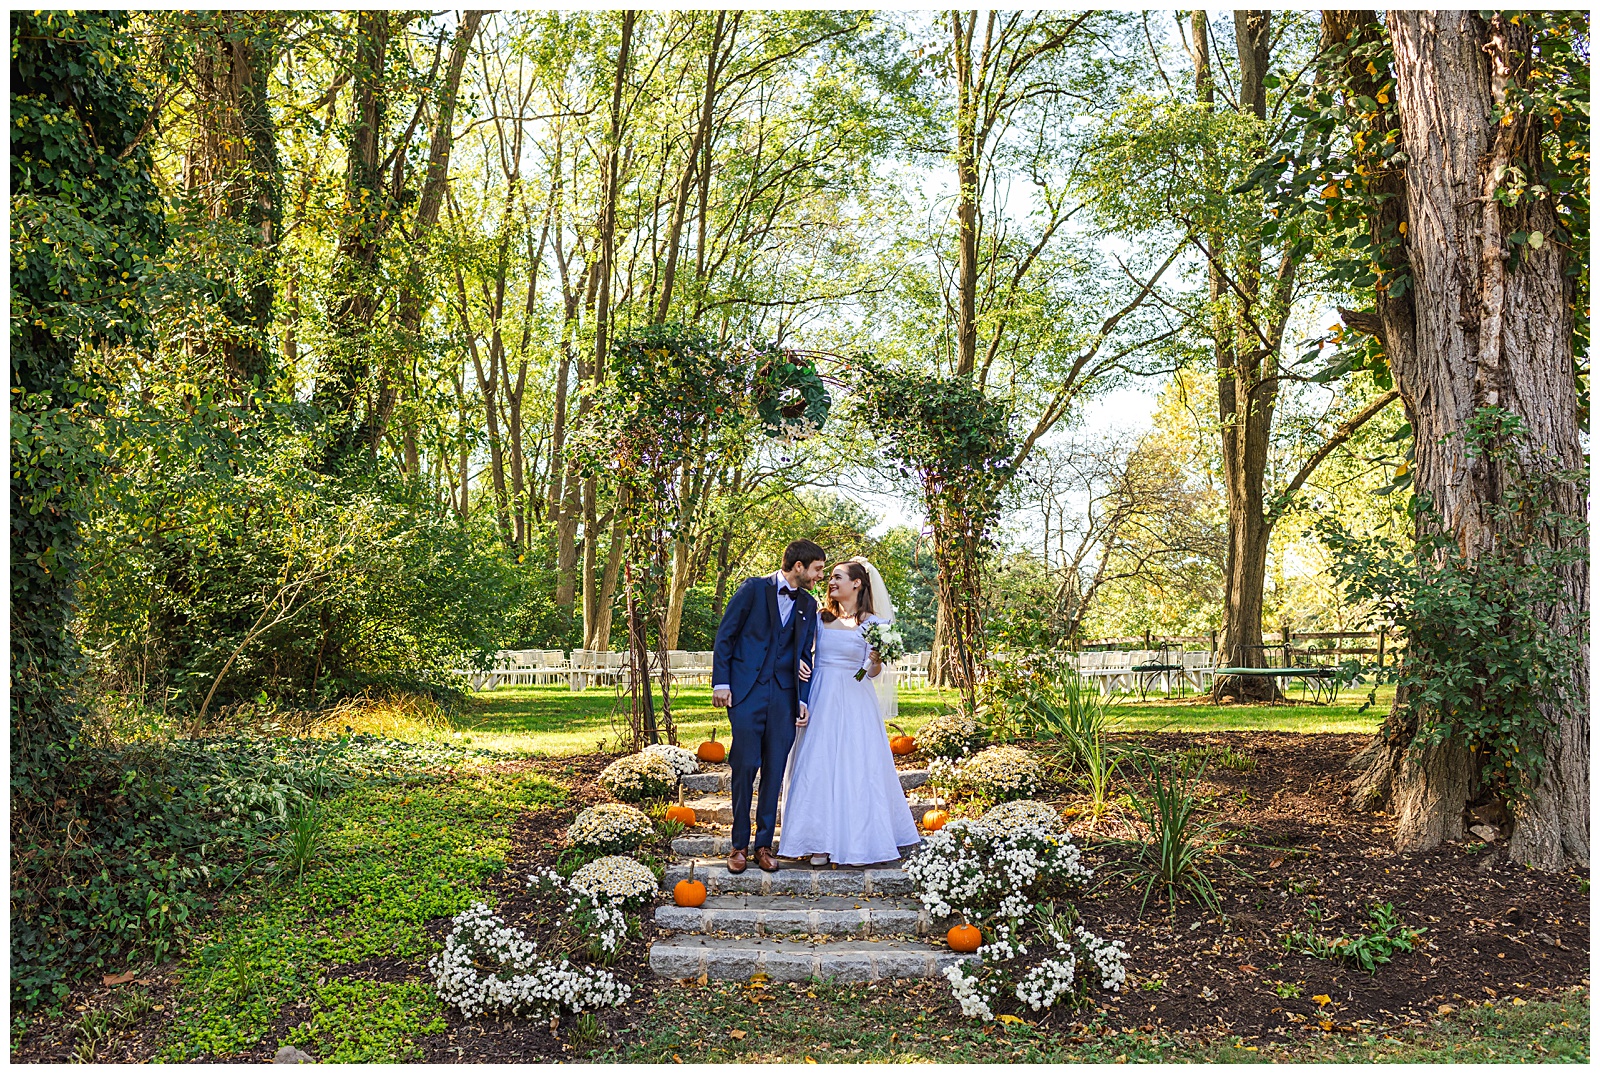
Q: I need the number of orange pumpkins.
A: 6